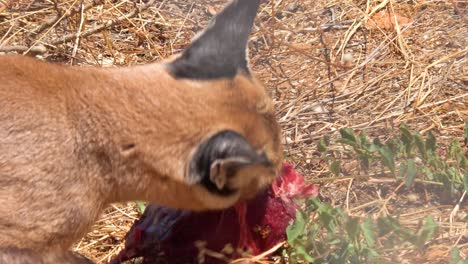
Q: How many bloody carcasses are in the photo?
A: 1